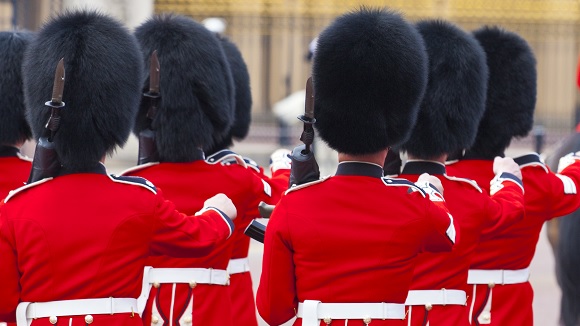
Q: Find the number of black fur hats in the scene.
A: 7